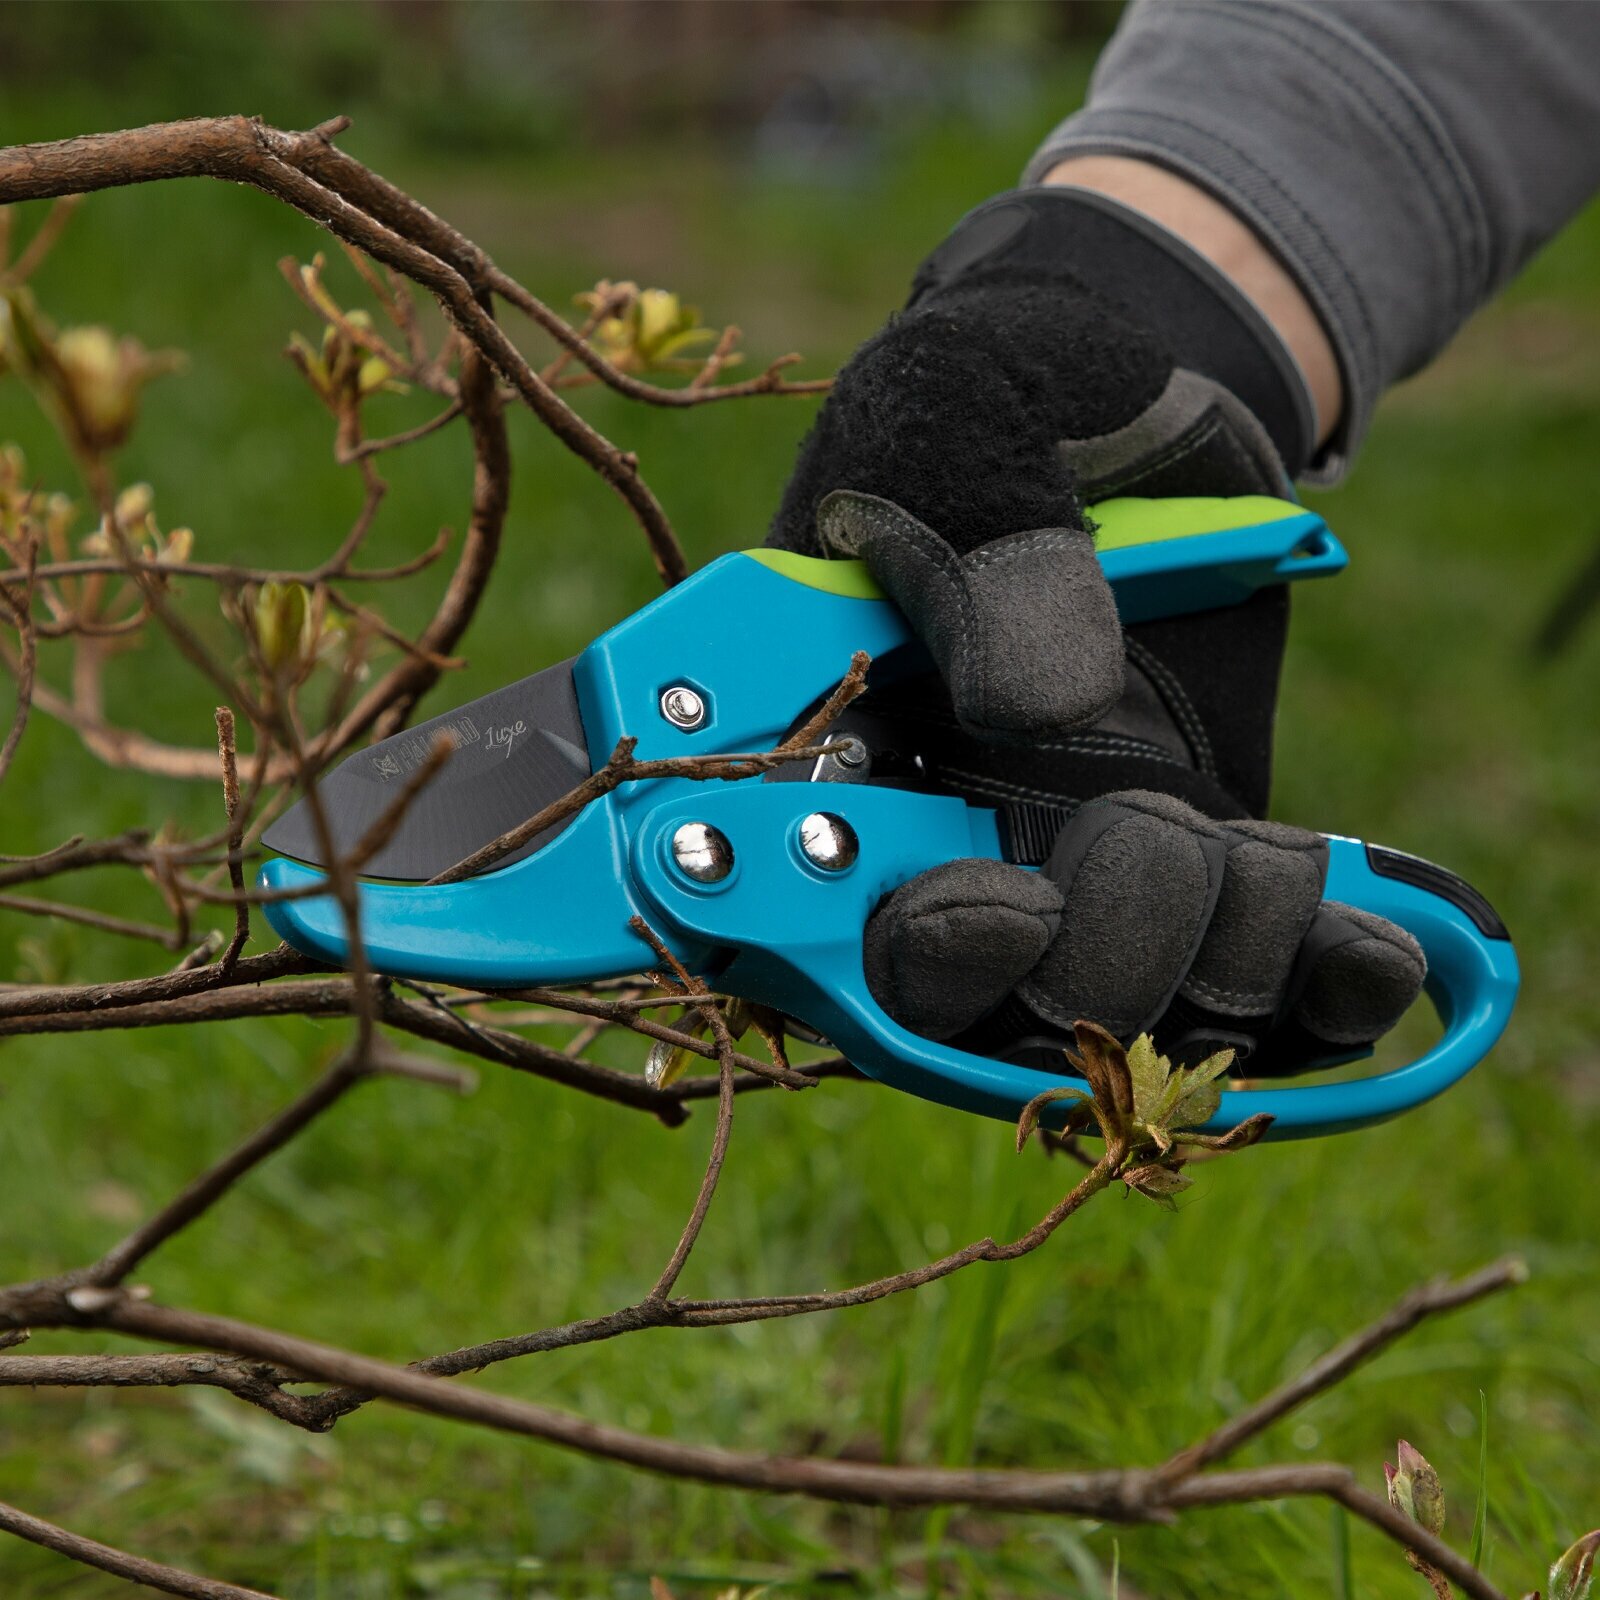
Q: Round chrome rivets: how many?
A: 2